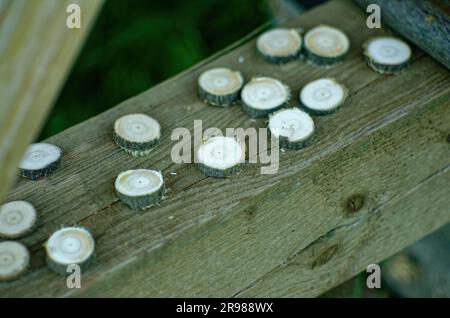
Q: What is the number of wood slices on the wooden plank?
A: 14